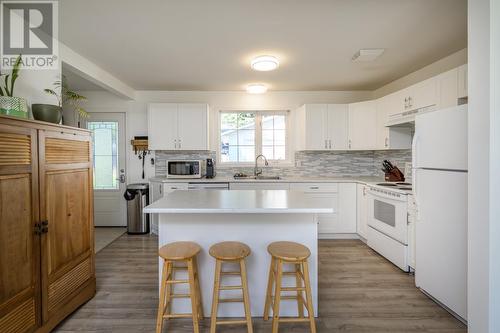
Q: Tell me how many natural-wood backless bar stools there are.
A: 3